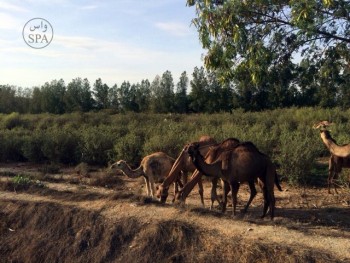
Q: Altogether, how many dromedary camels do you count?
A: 5